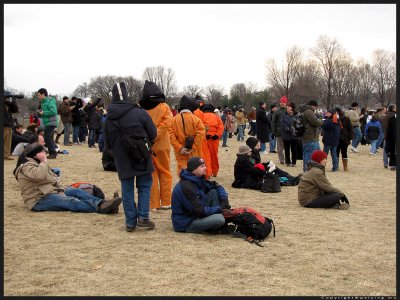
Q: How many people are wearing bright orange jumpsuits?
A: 4